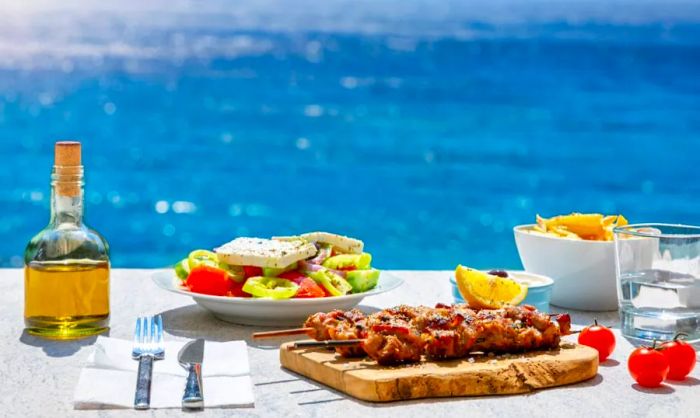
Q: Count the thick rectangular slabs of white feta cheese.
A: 2